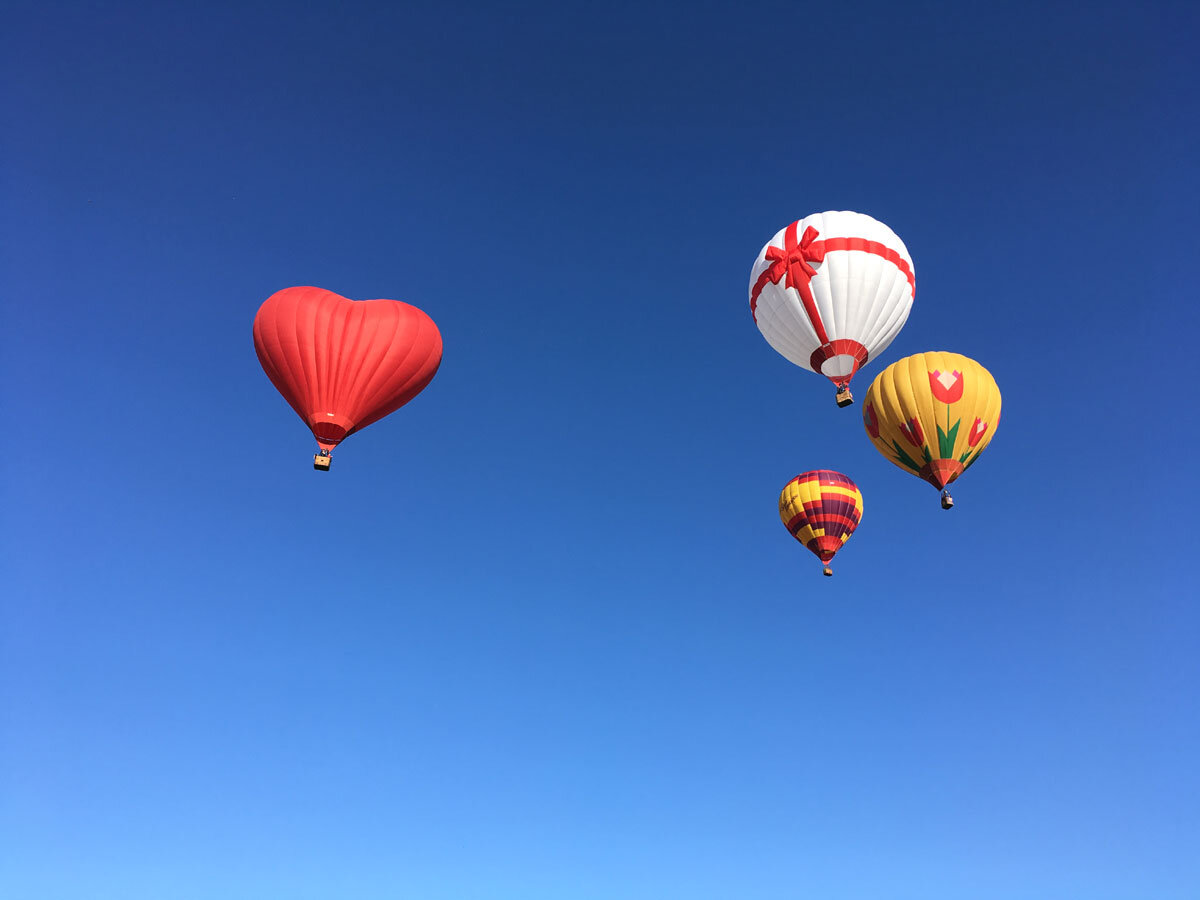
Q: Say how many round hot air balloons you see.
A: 3